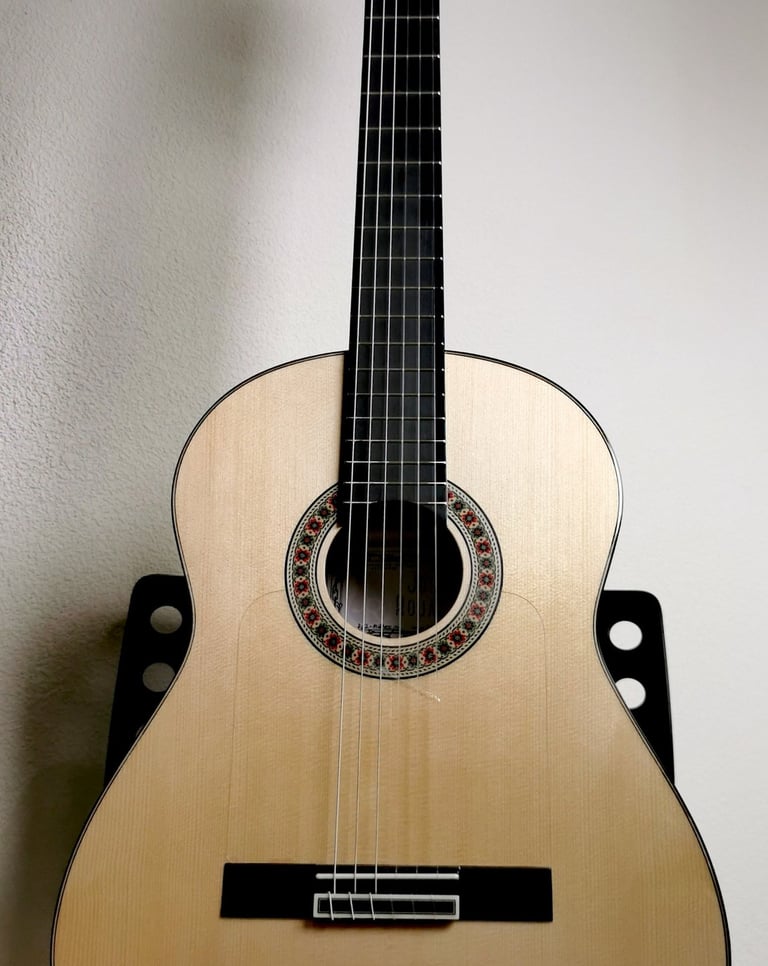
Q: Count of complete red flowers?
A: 13